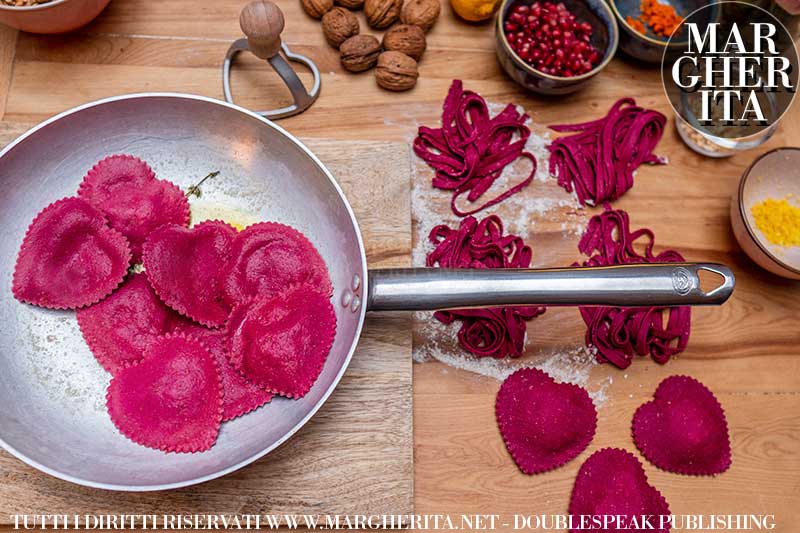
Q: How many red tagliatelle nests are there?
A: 4